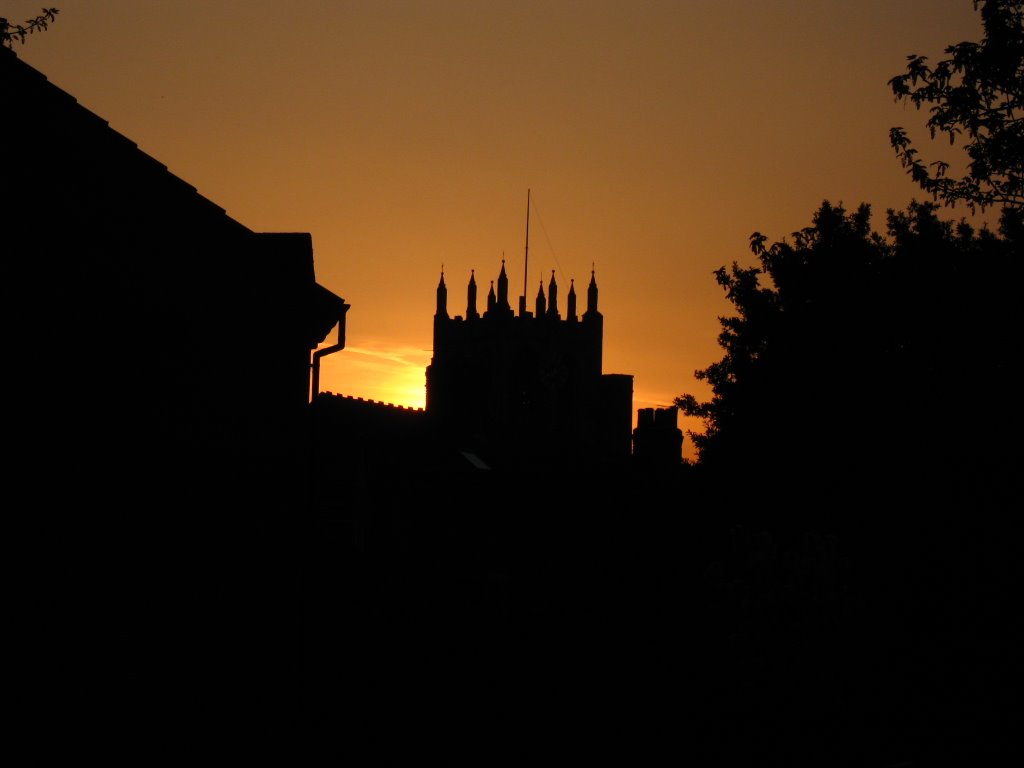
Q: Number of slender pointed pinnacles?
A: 8